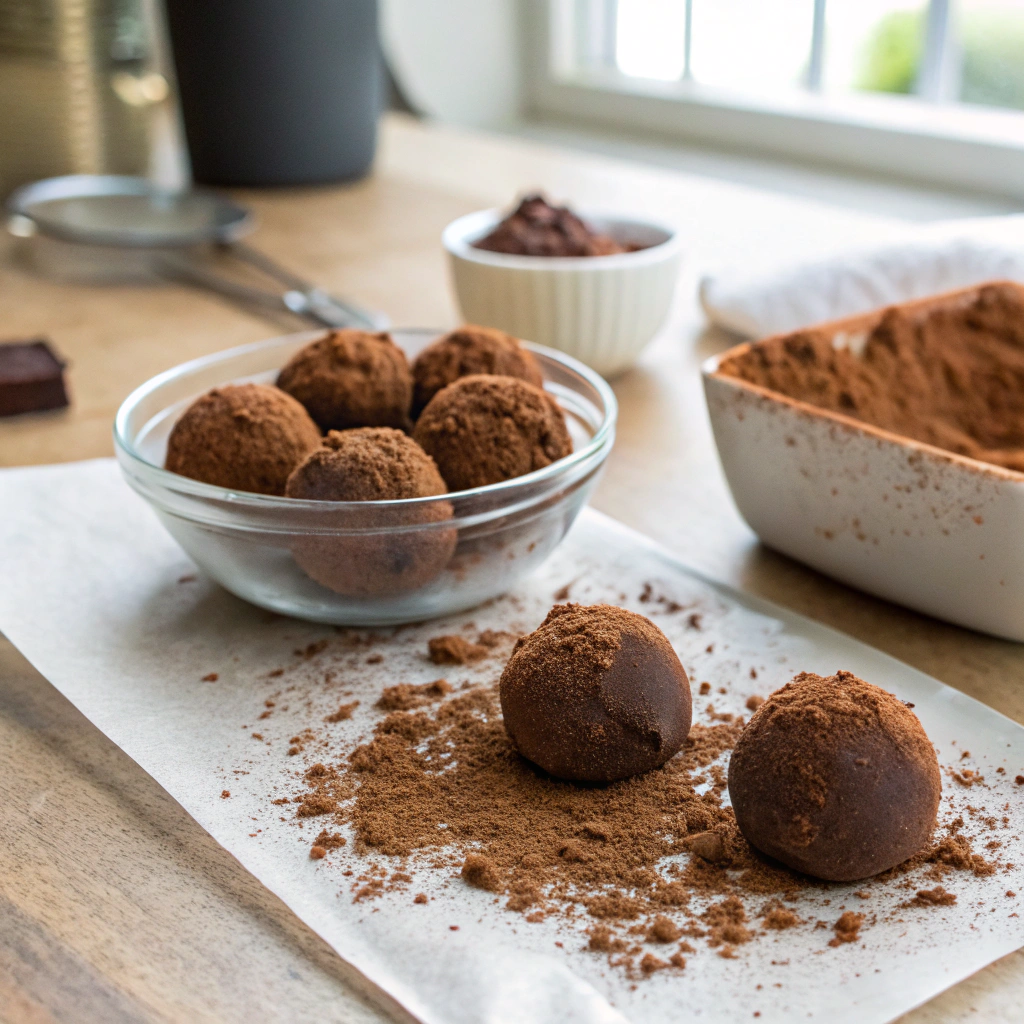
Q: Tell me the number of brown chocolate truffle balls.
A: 7